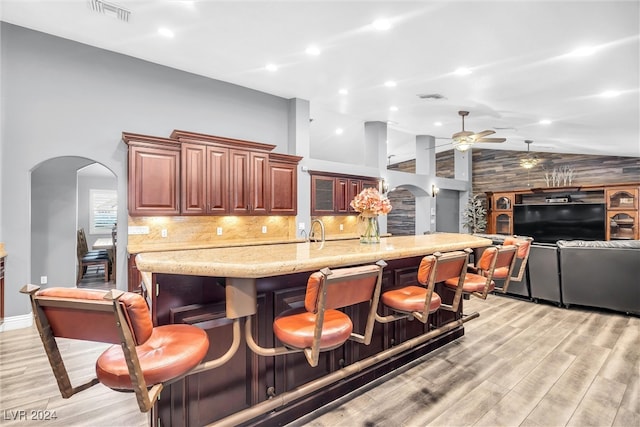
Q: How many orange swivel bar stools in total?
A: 5